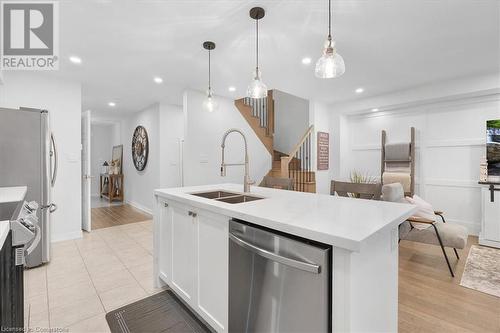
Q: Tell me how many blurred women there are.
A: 0